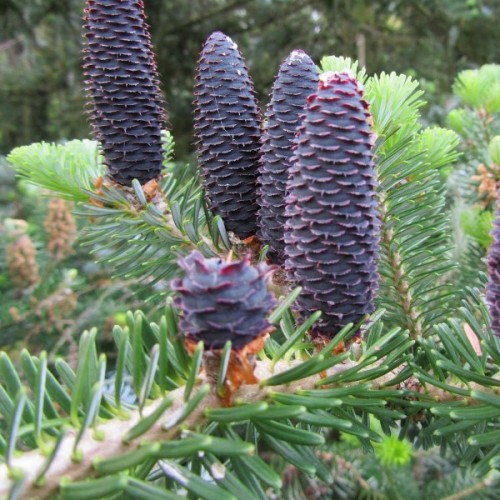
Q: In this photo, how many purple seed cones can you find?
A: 6